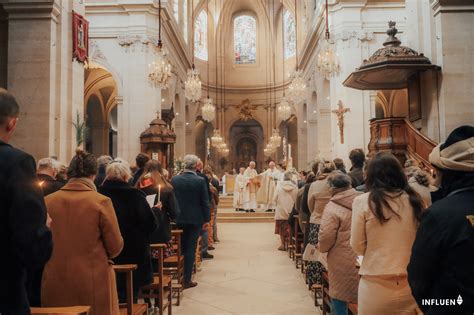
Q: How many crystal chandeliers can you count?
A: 12